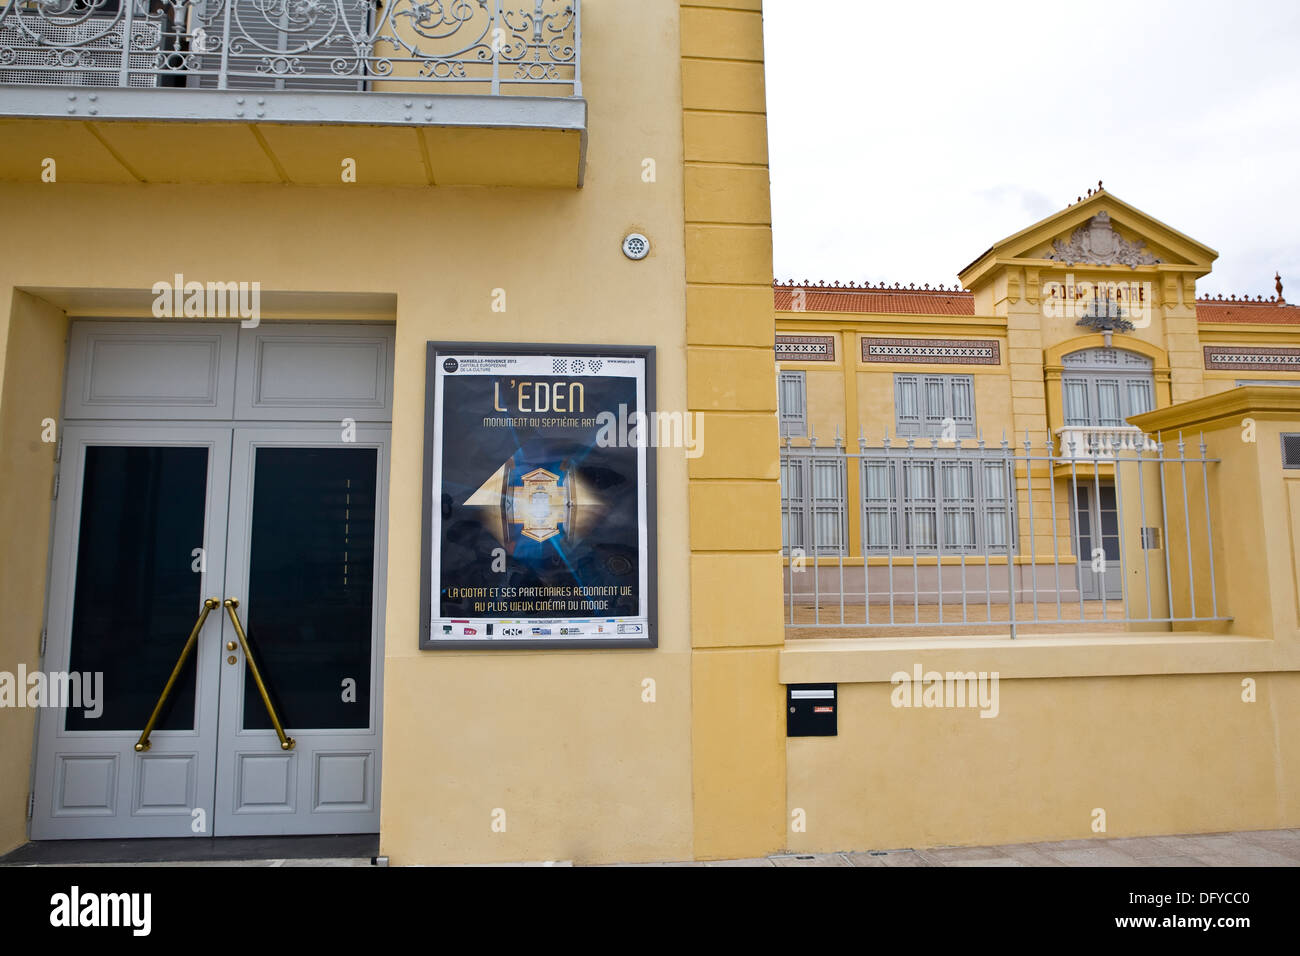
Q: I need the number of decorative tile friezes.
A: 3